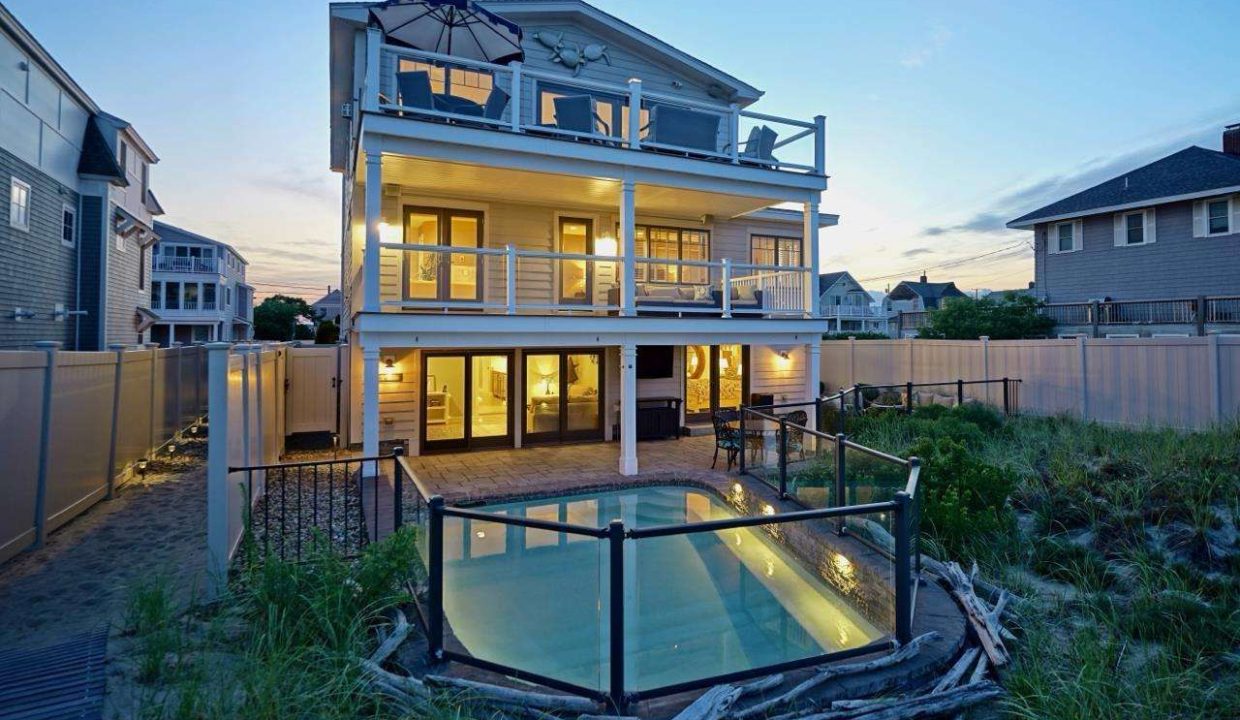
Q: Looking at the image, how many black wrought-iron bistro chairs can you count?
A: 2